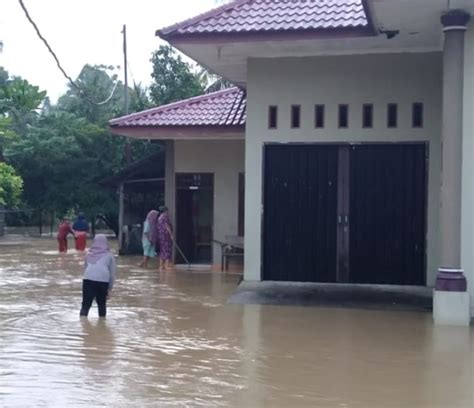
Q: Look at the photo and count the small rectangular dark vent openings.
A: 7